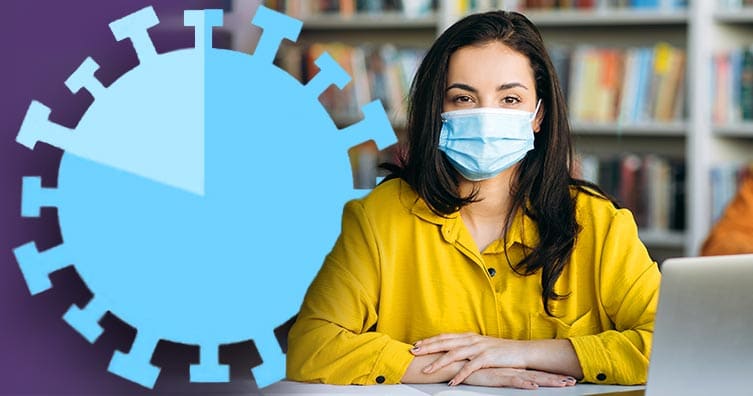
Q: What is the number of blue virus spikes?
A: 14